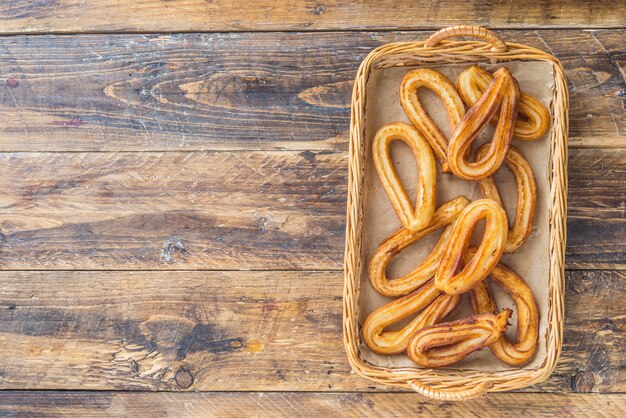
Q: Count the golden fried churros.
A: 10